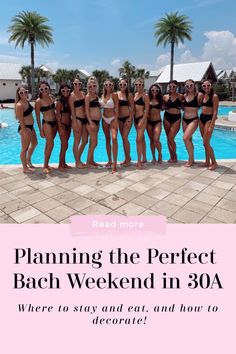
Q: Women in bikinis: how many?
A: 12